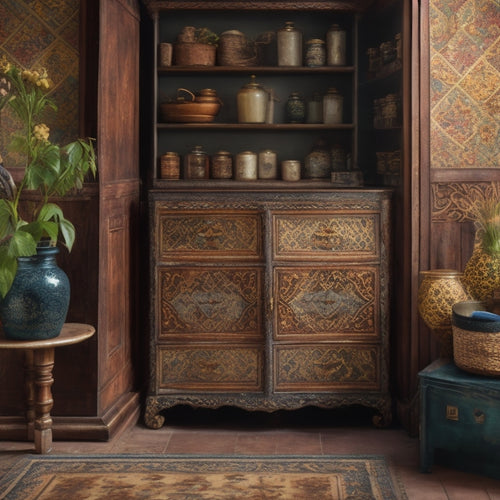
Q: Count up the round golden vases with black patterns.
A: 2